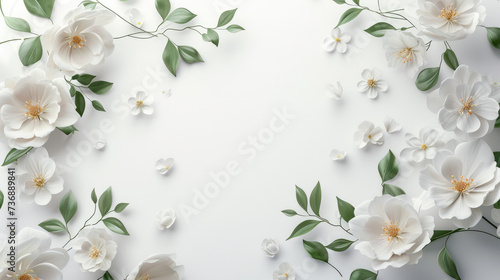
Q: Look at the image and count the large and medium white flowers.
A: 11